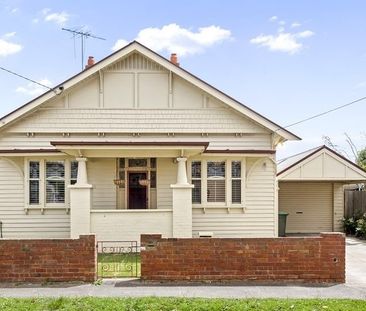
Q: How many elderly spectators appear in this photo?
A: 0